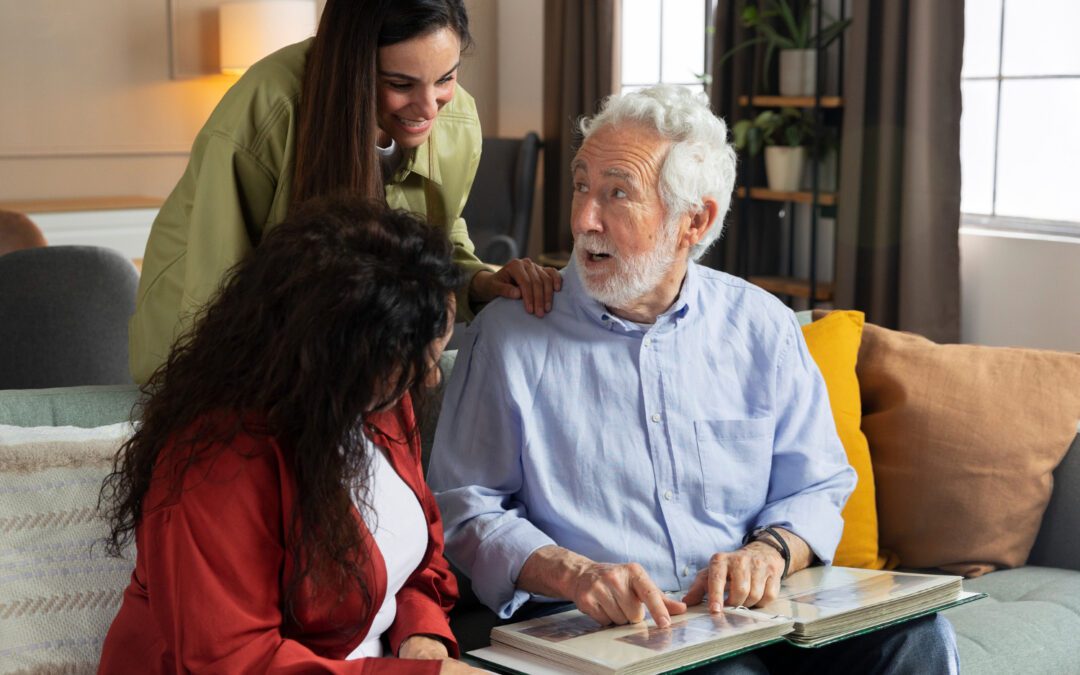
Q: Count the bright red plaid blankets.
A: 0